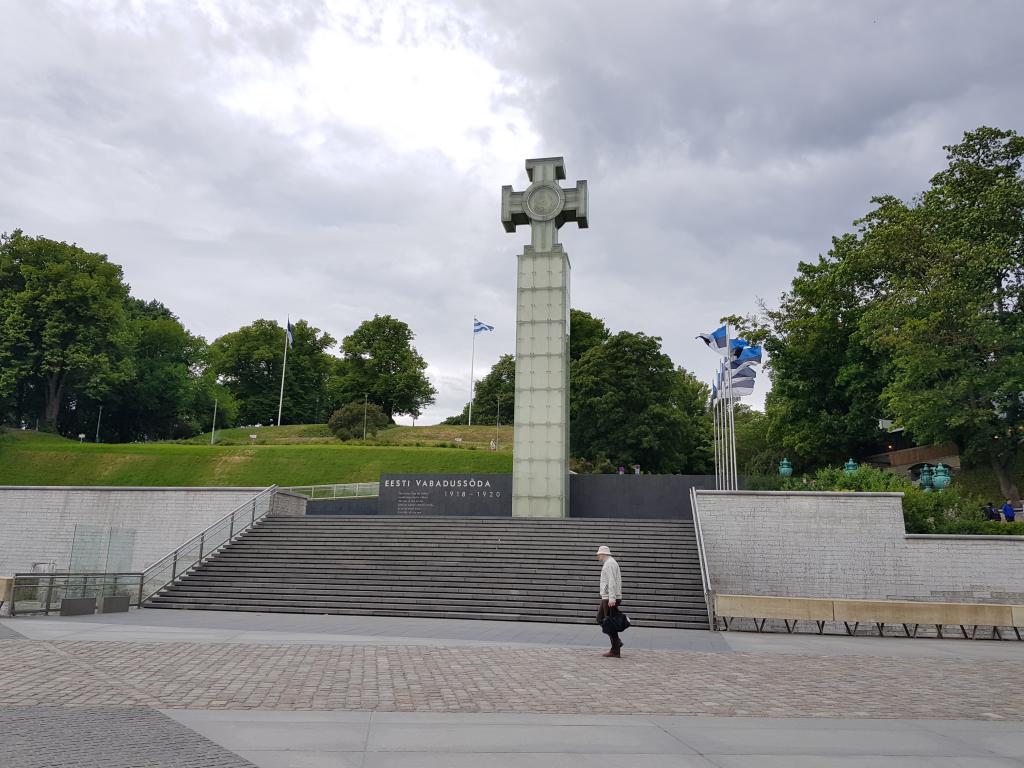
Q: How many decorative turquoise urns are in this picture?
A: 4